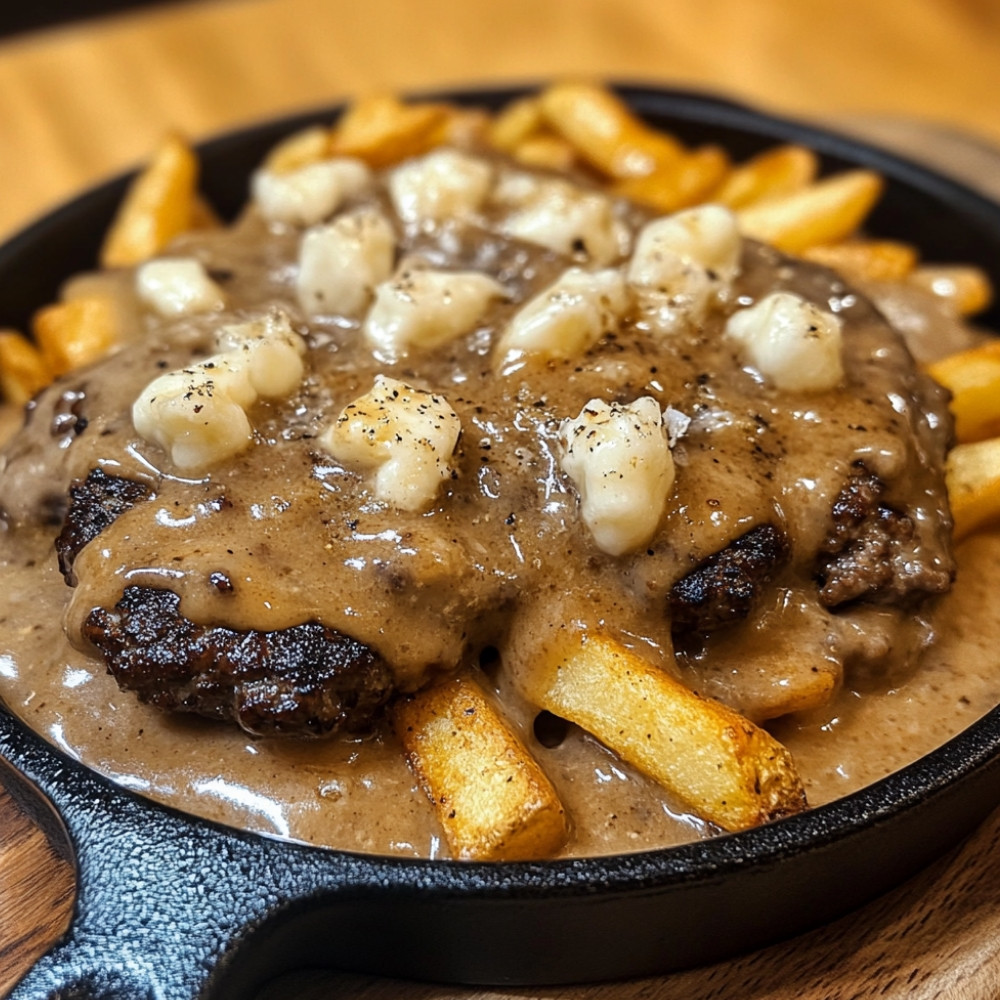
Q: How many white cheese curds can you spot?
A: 12